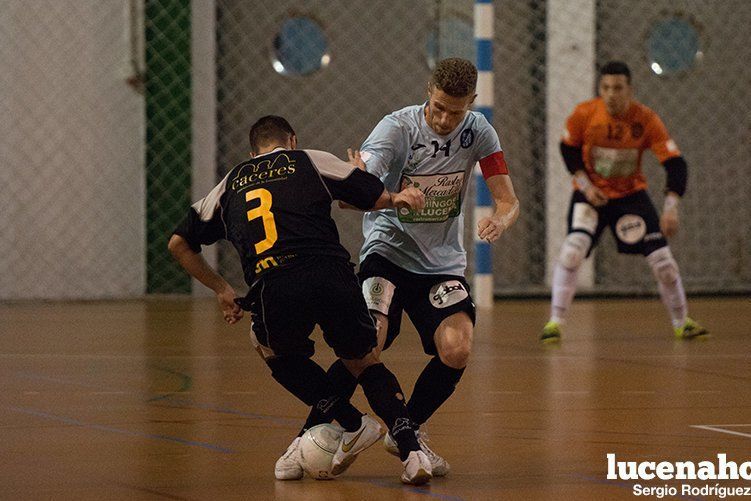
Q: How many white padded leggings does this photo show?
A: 2